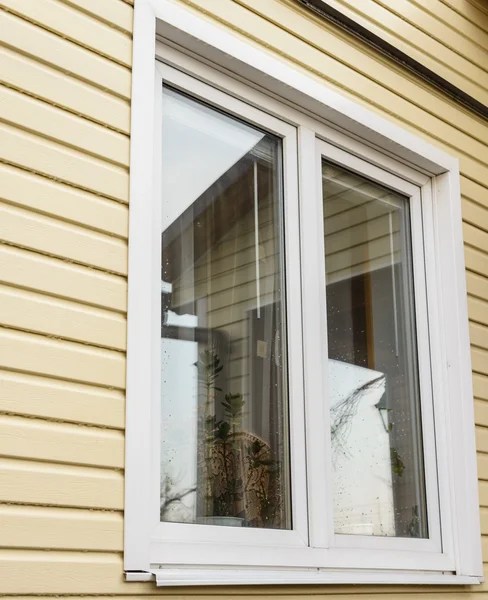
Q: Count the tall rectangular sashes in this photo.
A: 2